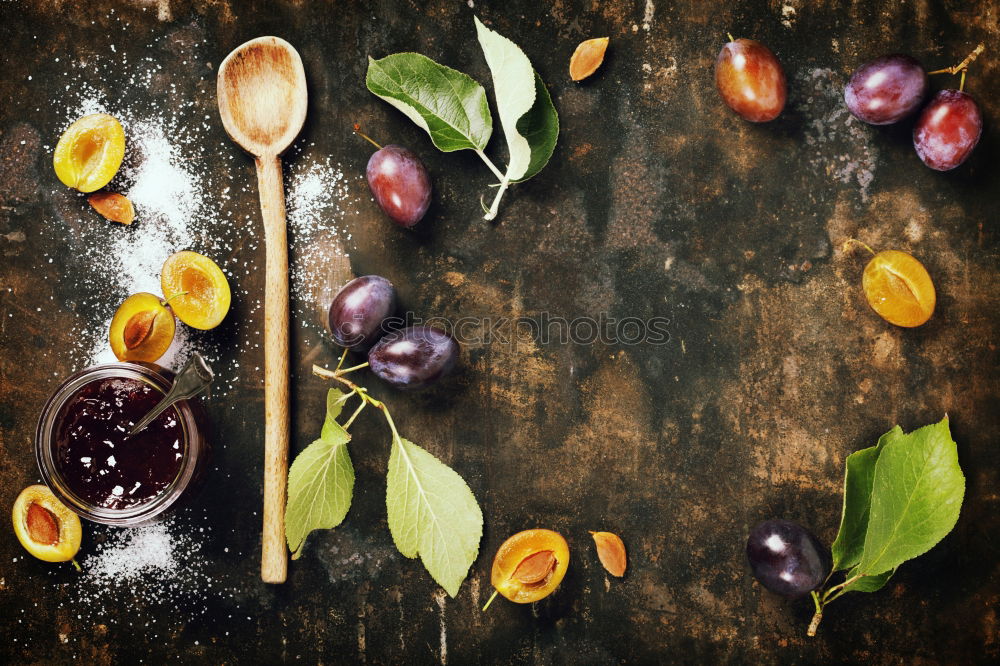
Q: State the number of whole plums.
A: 7